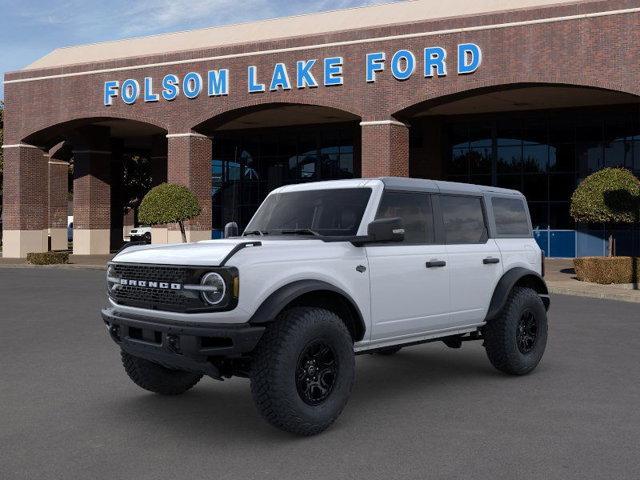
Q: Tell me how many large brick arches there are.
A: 3